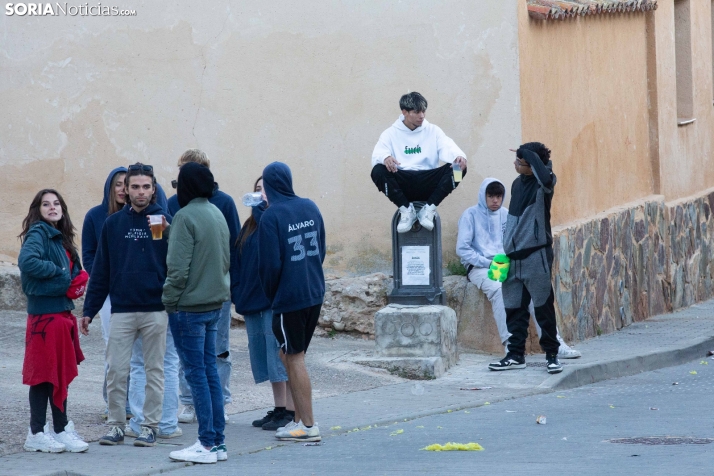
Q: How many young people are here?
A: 10